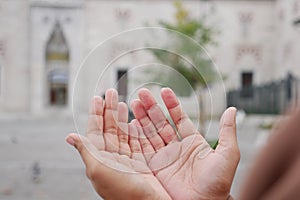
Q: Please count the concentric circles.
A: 4